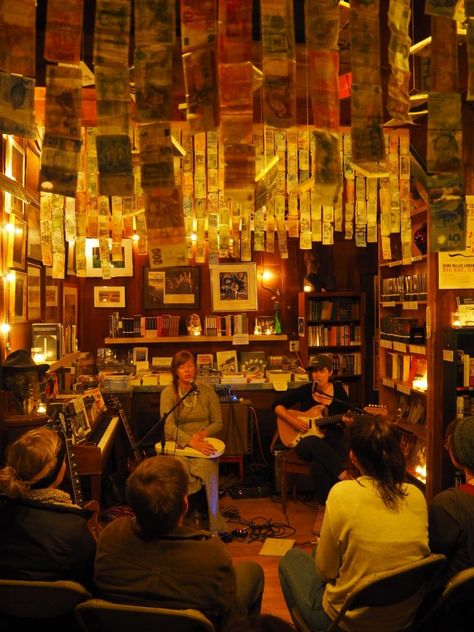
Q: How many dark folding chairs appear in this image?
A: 4